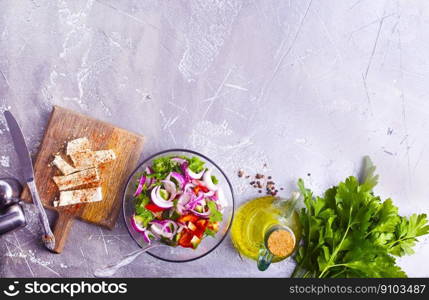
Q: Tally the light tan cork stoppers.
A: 1